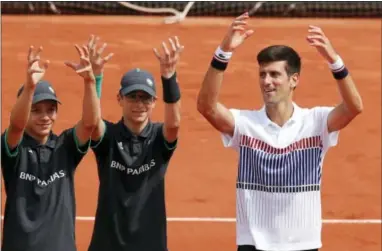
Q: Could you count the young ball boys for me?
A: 2